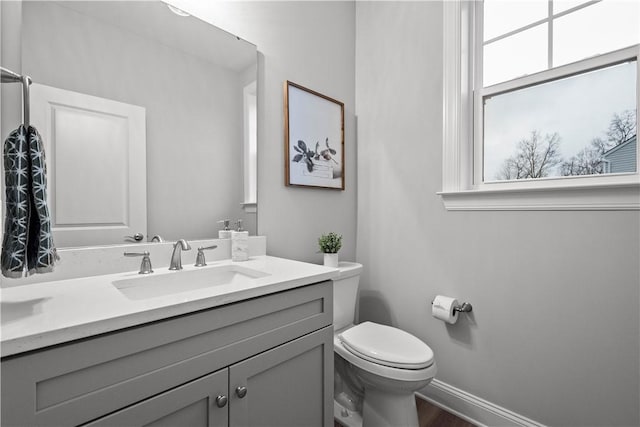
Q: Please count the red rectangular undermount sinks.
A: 0